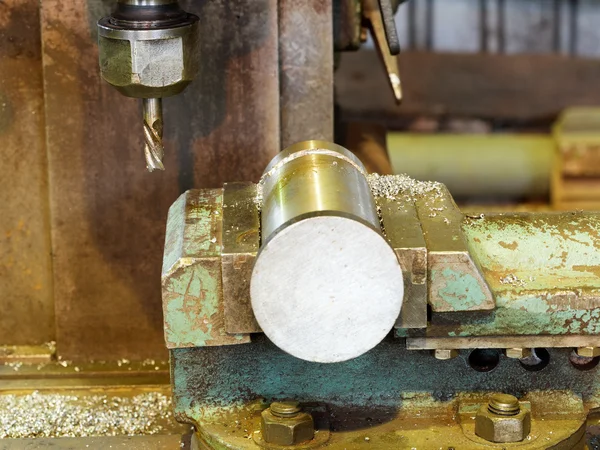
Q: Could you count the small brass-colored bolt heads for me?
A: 3